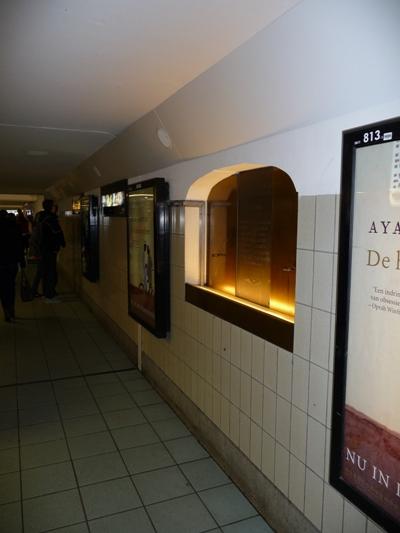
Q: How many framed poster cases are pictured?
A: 3